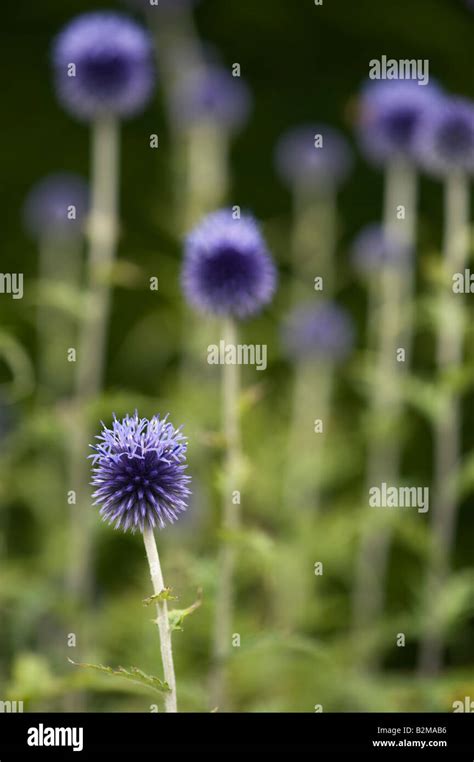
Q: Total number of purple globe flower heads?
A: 10